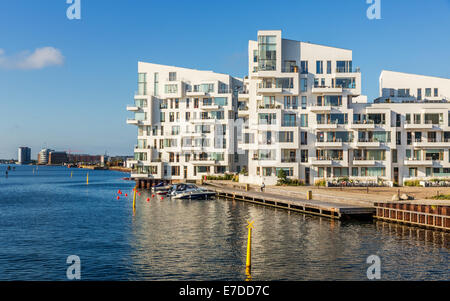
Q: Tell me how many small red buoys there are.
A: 10